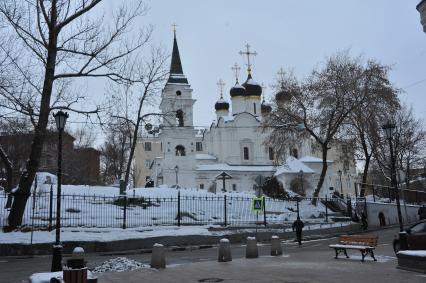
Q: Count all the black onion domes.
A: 5